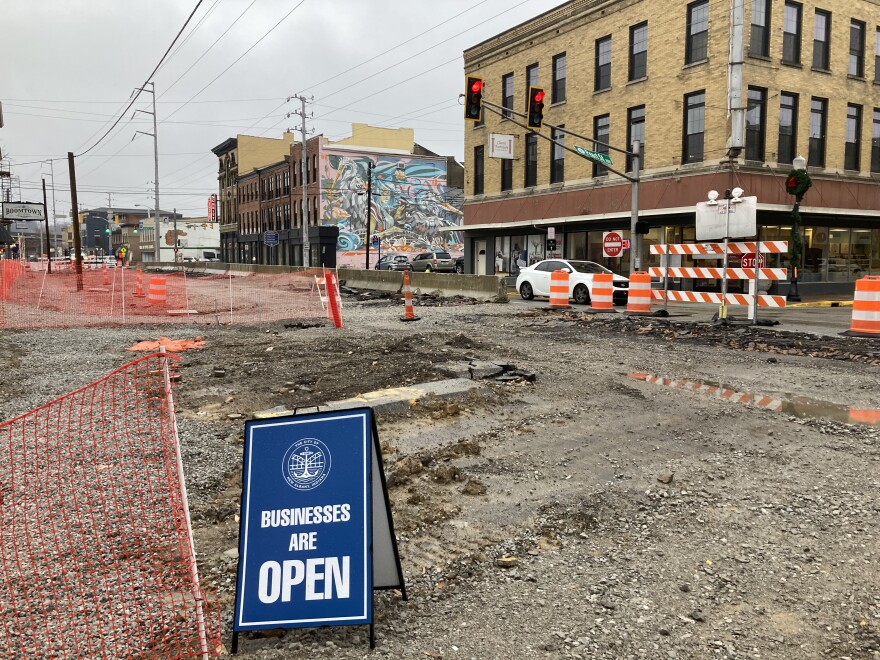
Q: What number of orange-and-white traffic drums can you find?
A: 5